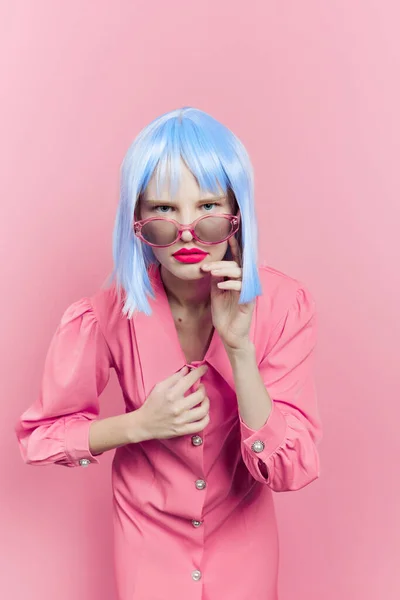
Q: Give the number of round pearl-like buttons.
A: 6